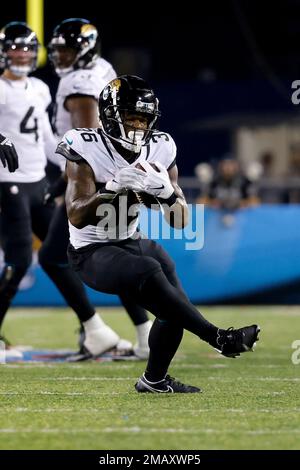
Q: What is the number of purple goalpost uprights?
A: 0